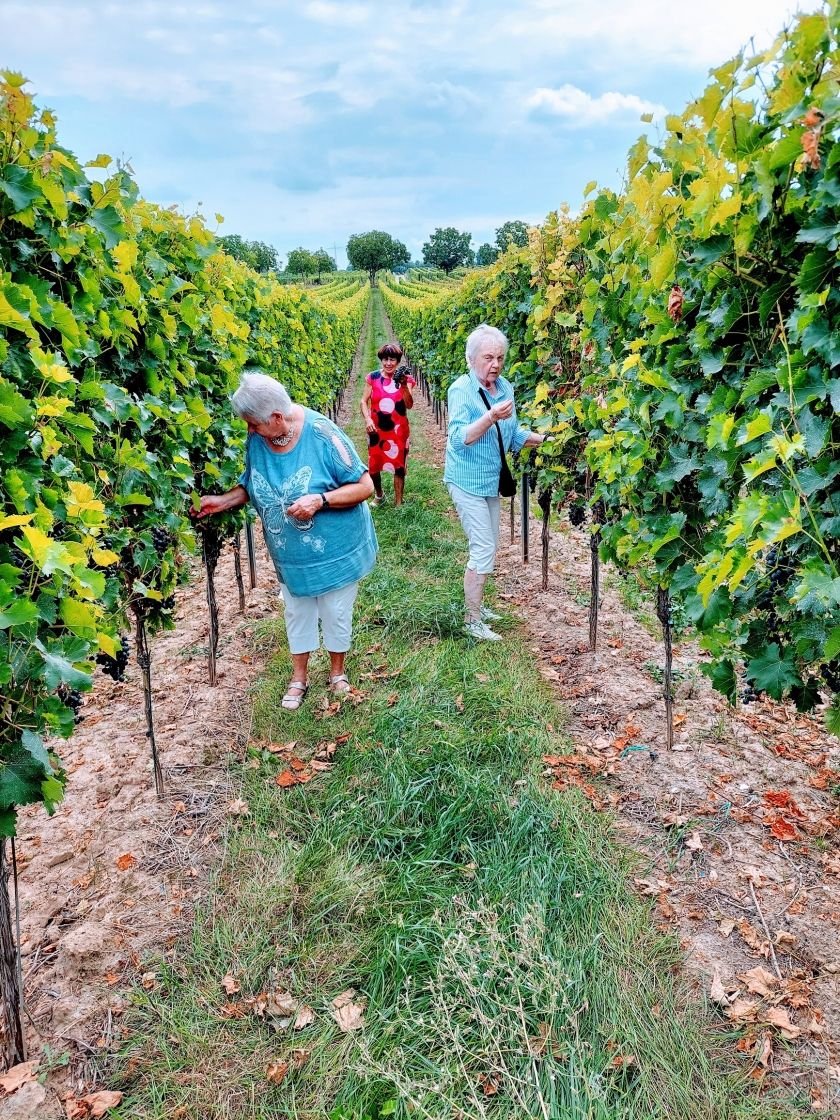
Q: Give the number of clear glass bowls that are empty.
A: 0